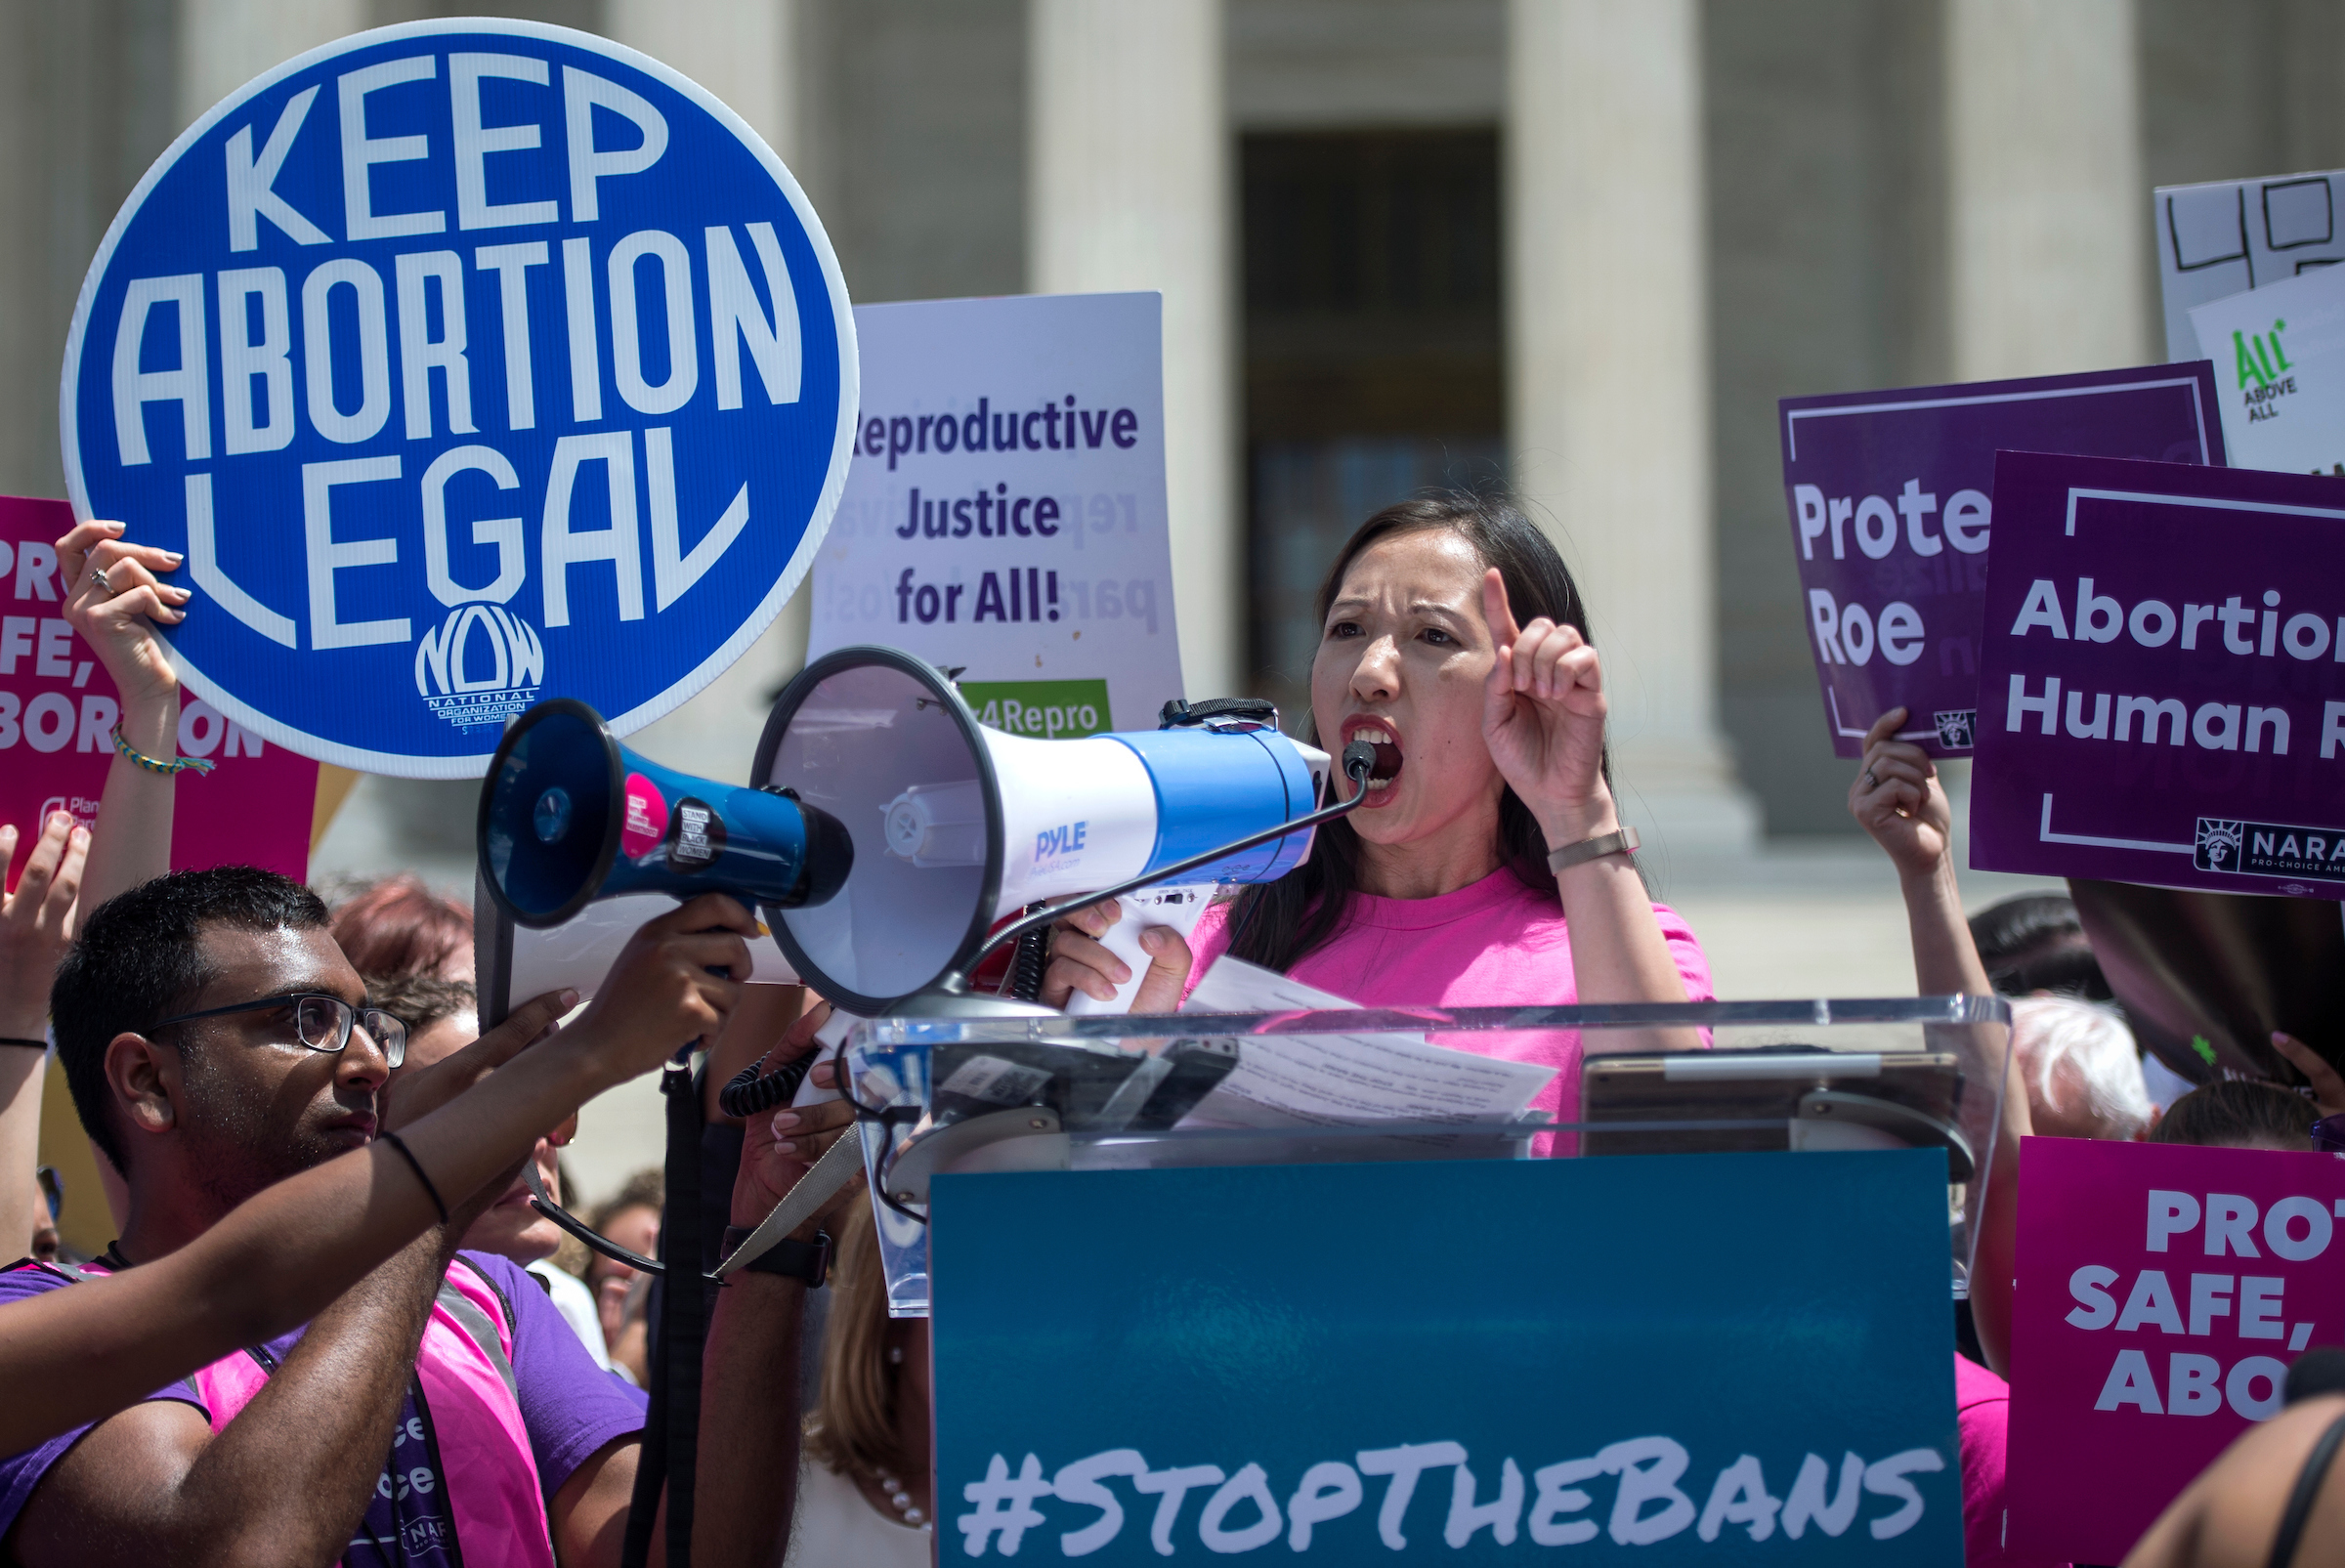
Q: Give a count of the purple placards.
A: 2